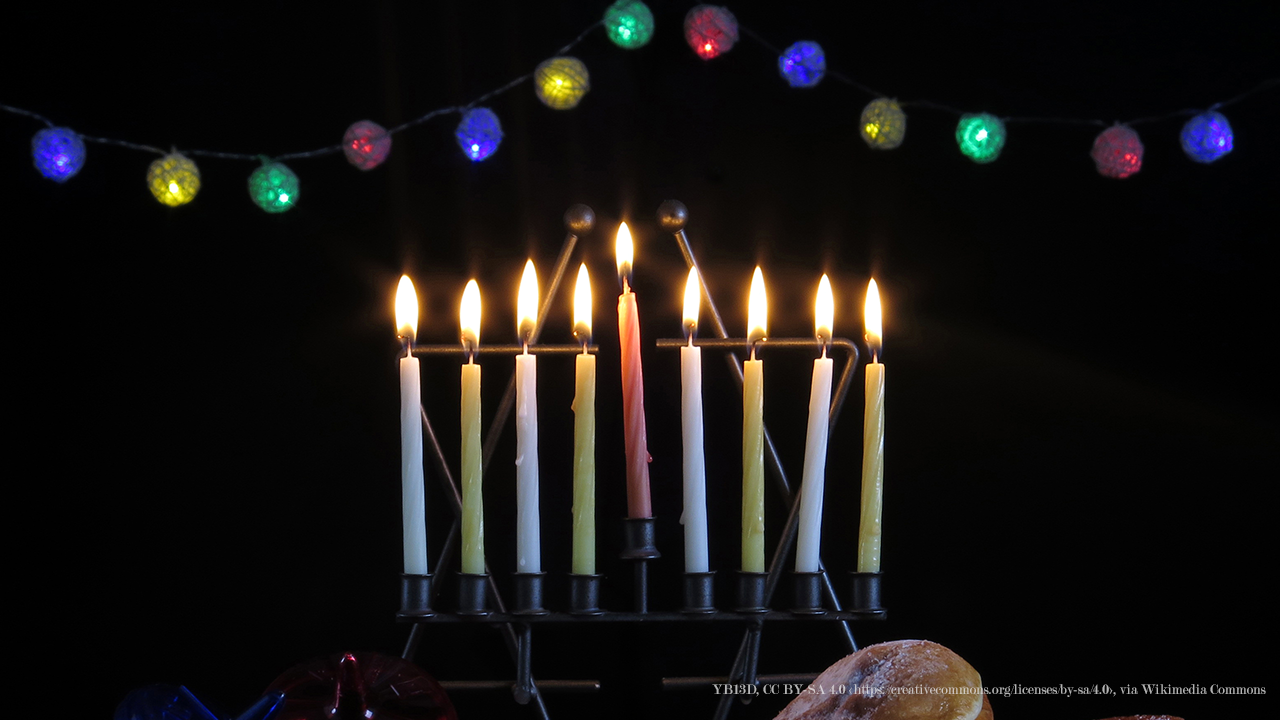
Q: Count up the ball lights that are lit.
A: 13